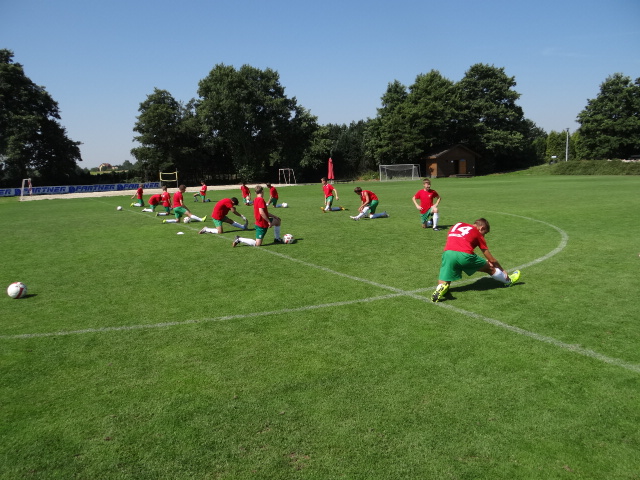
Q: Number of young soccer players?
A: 13